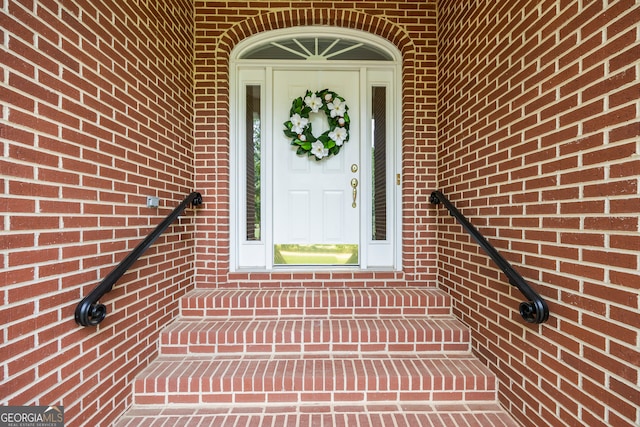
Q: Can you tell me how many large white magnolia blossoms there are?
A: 5